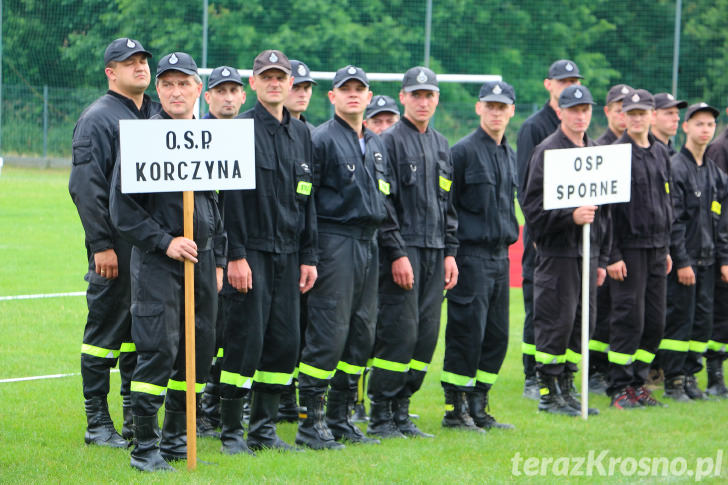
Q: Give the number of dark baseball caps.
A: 15